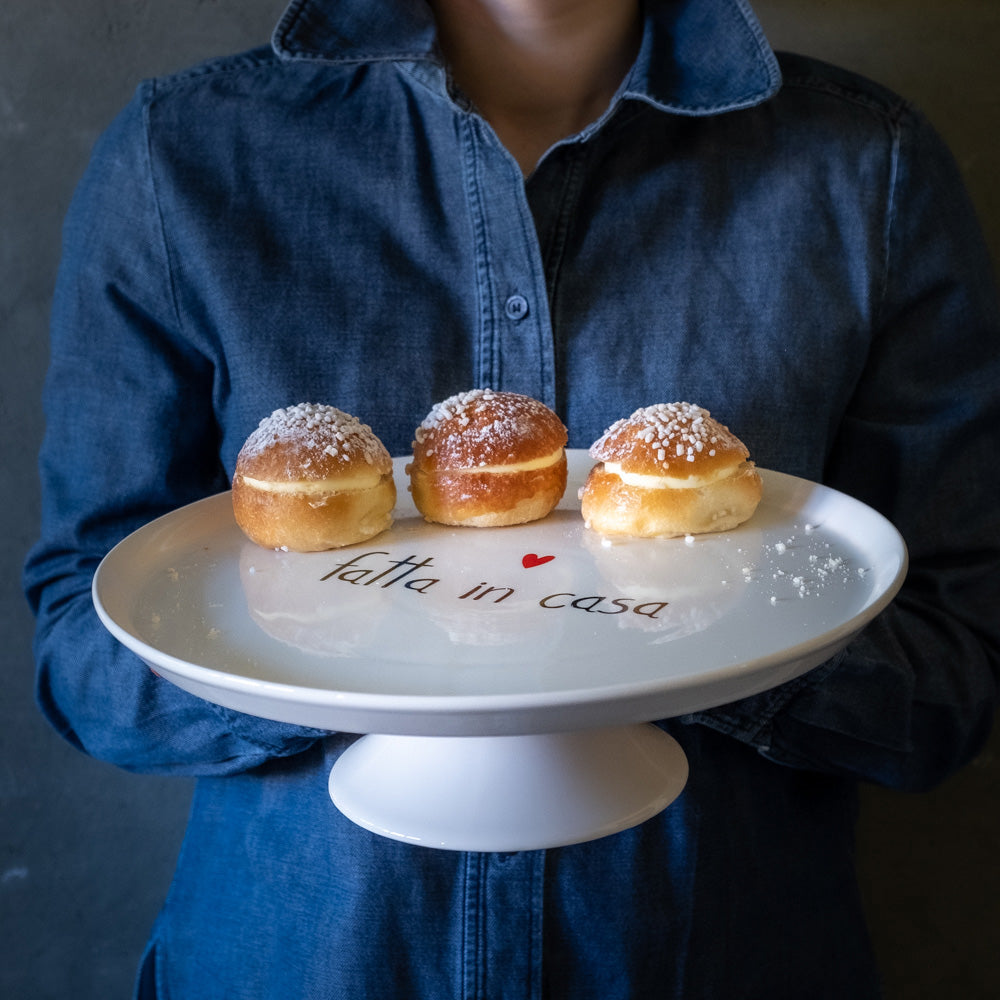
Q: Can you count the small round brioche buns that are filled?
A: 3